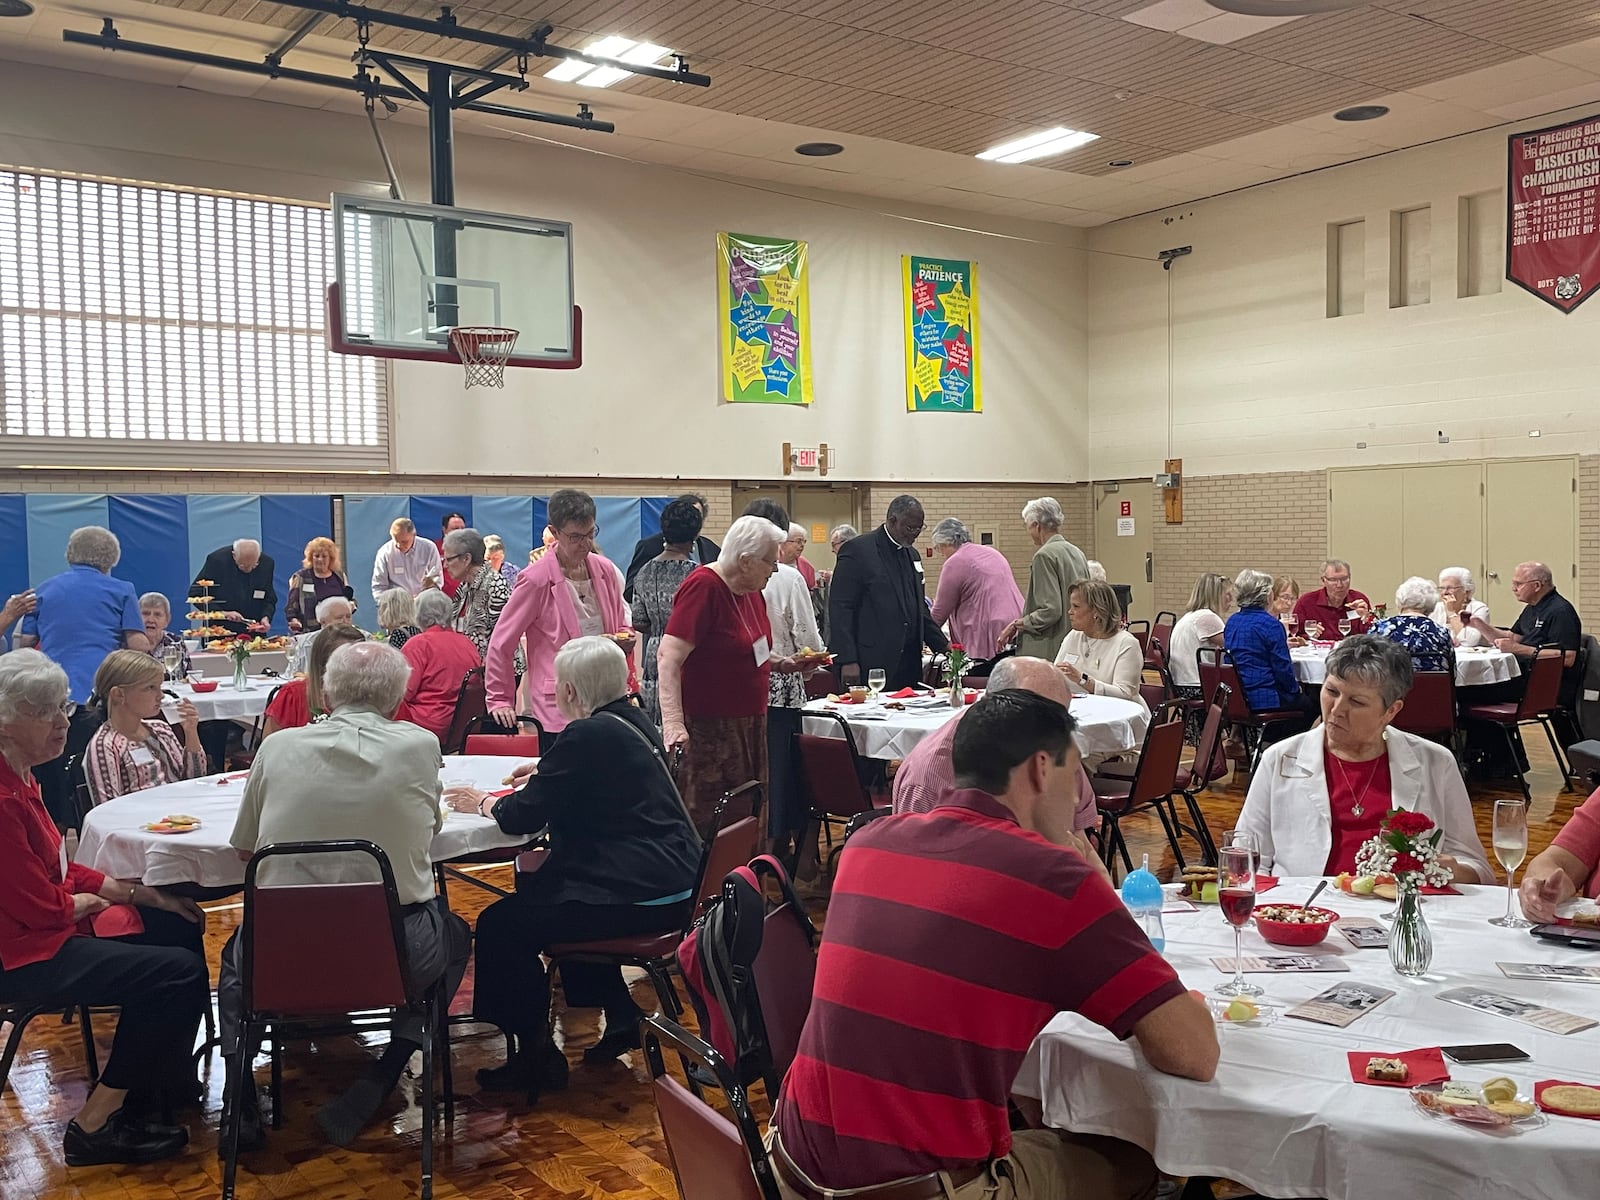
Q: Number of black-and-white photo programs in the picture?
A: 5